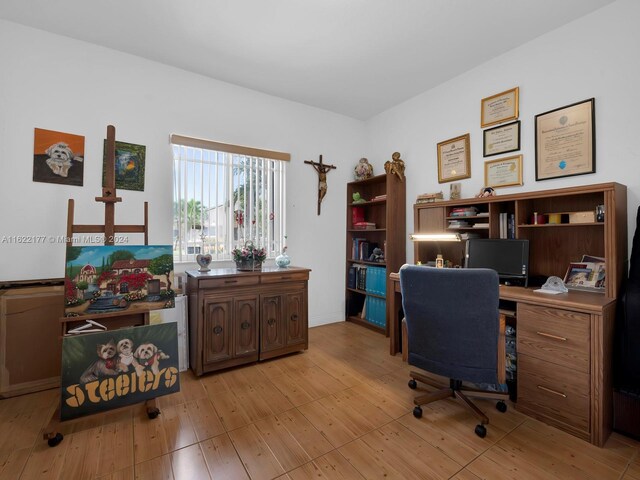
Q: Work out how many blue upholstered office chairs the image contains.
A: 1